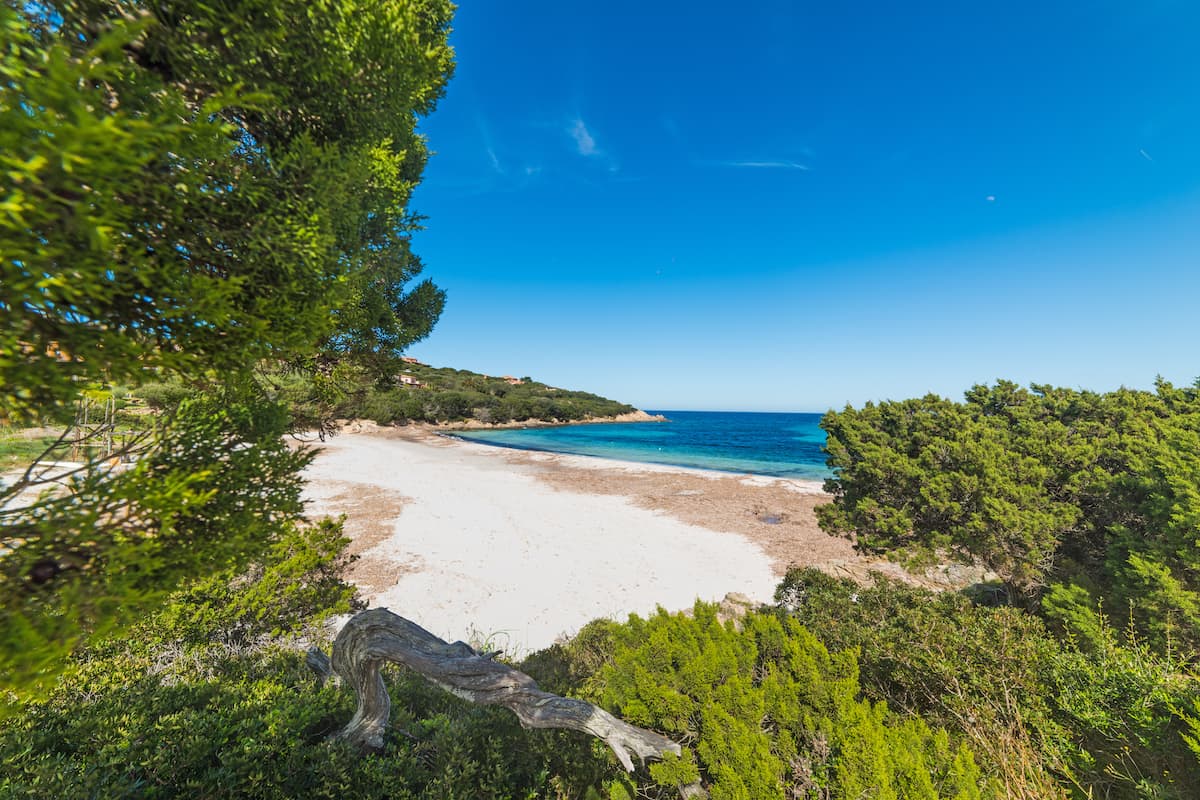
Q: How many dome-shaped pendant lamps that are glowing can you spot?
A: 0